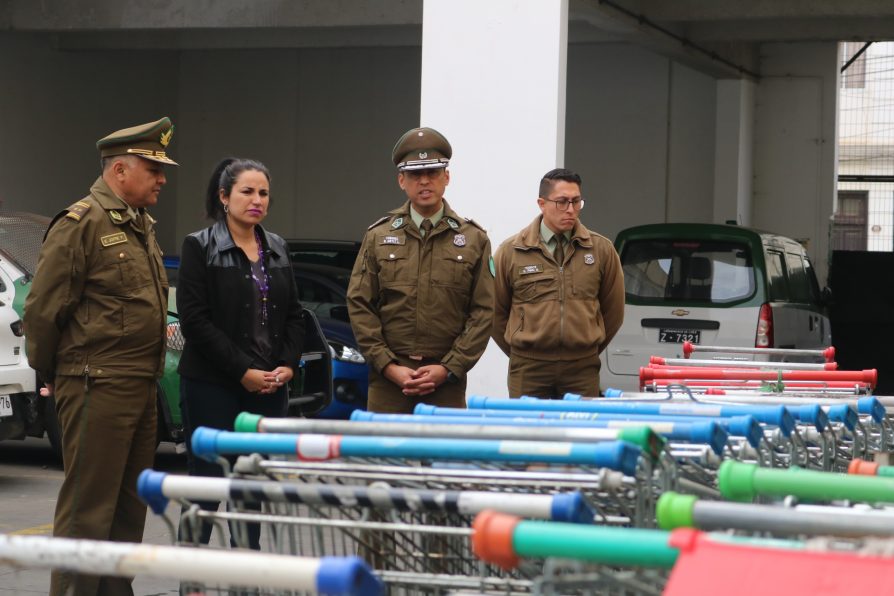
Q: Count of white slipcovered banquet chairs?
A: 0